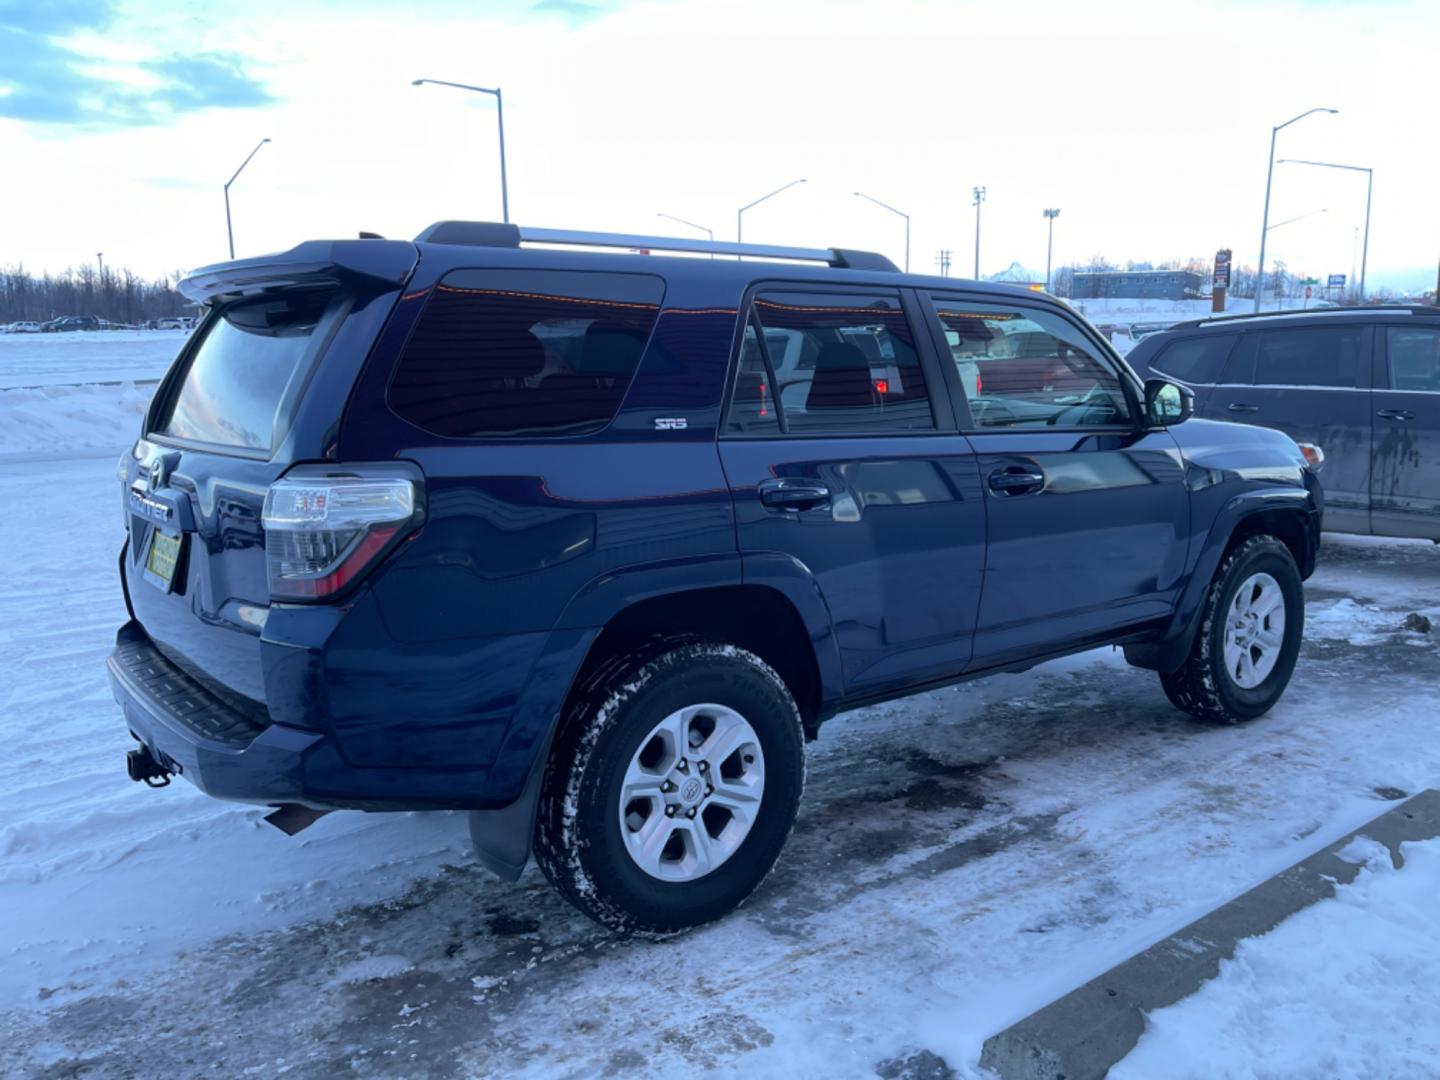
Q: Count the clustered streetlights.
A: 2